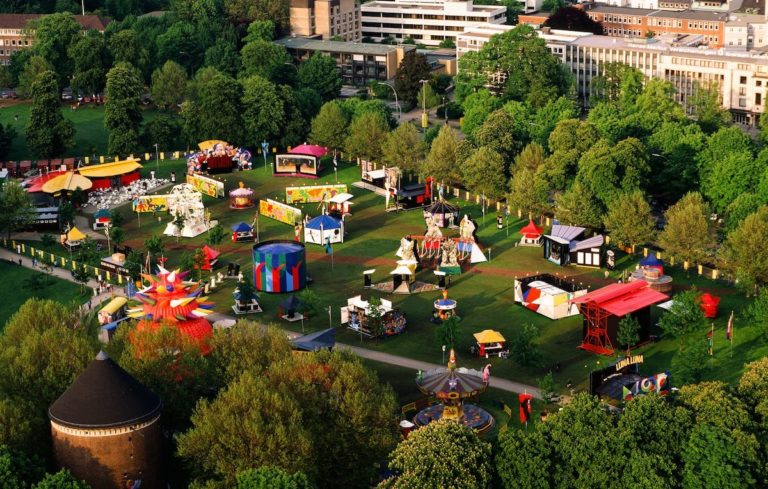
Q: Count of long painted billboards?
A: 4